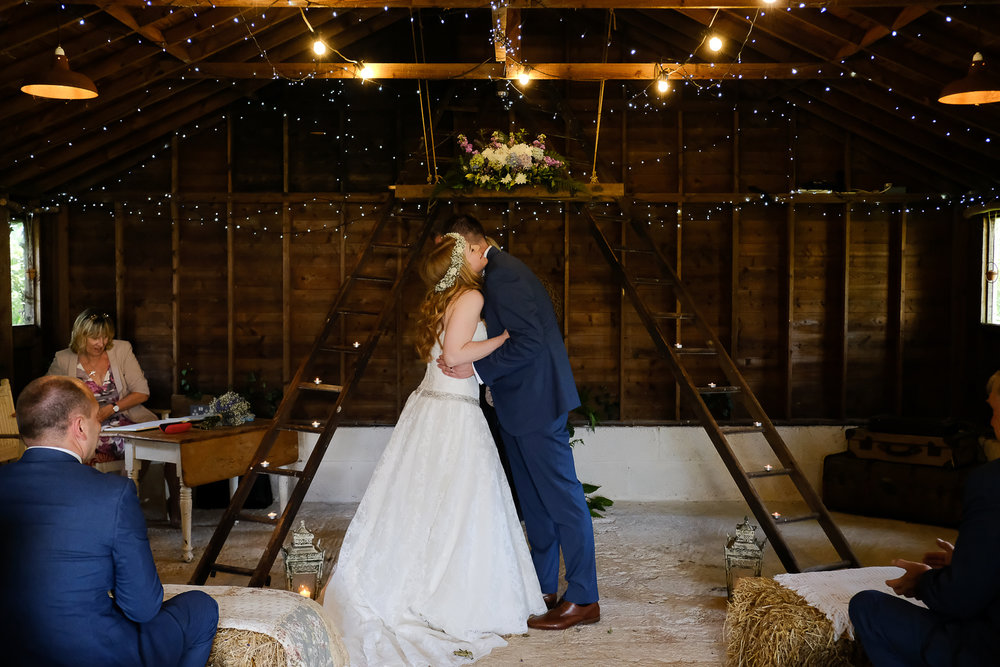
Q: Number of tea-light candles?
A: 10